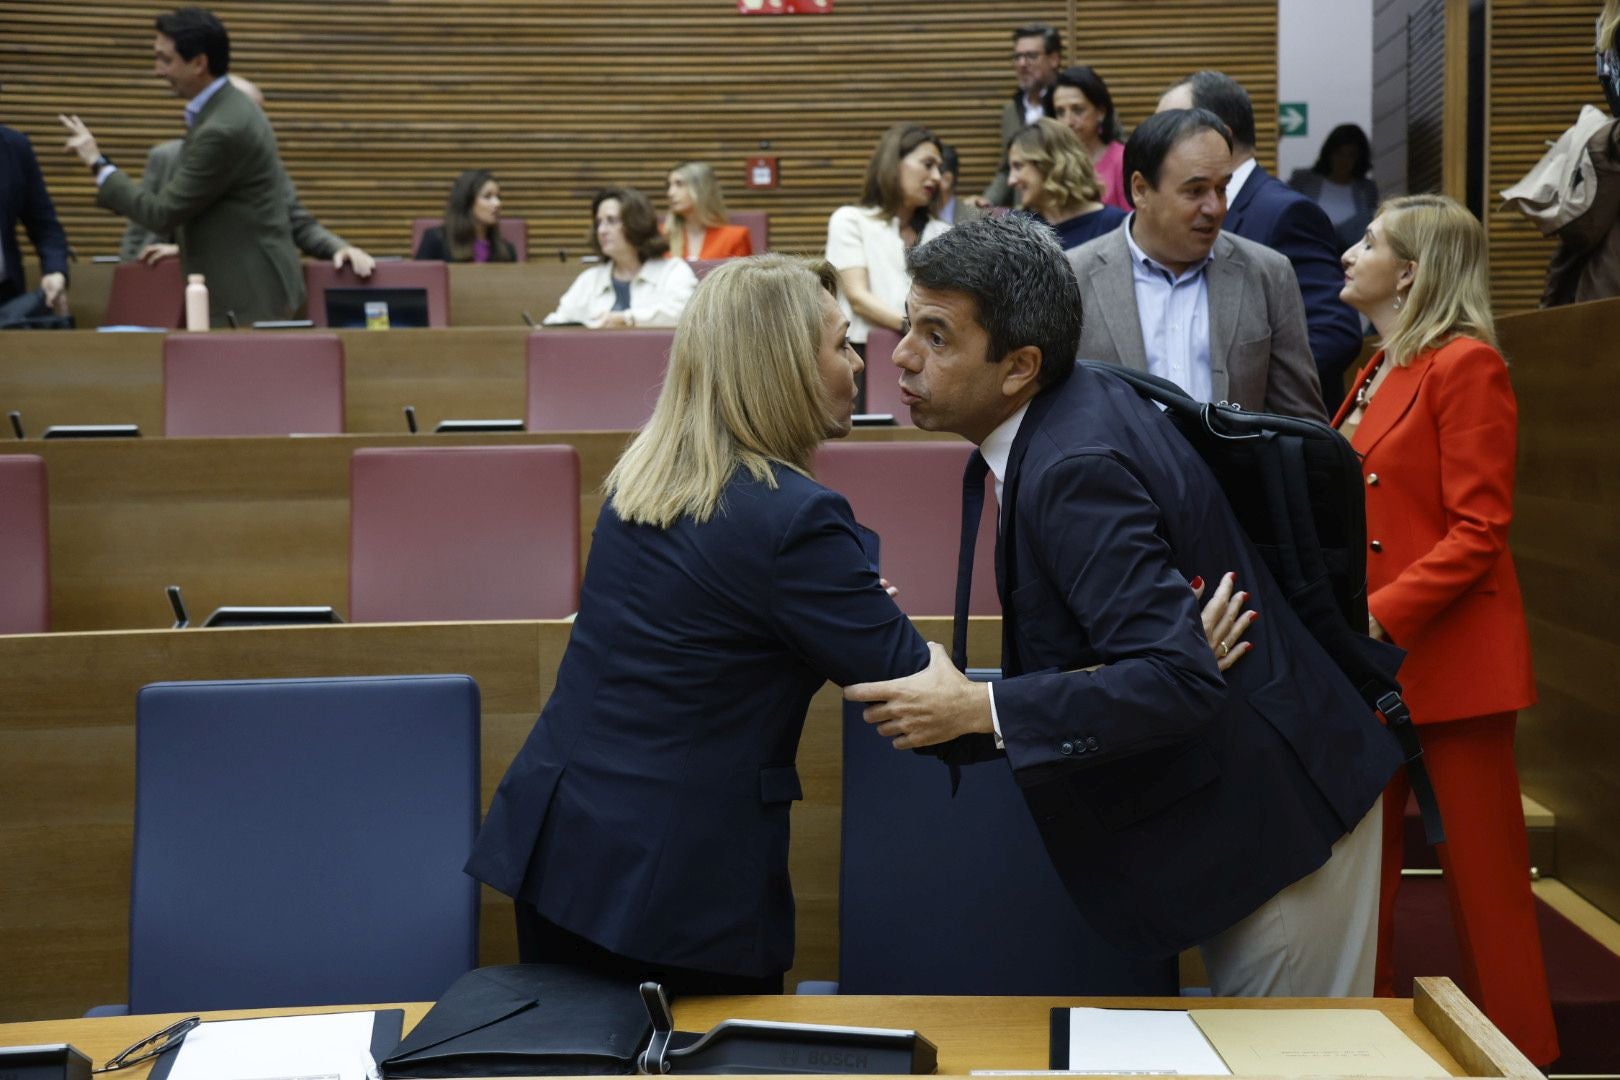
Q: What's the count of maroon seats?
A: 11